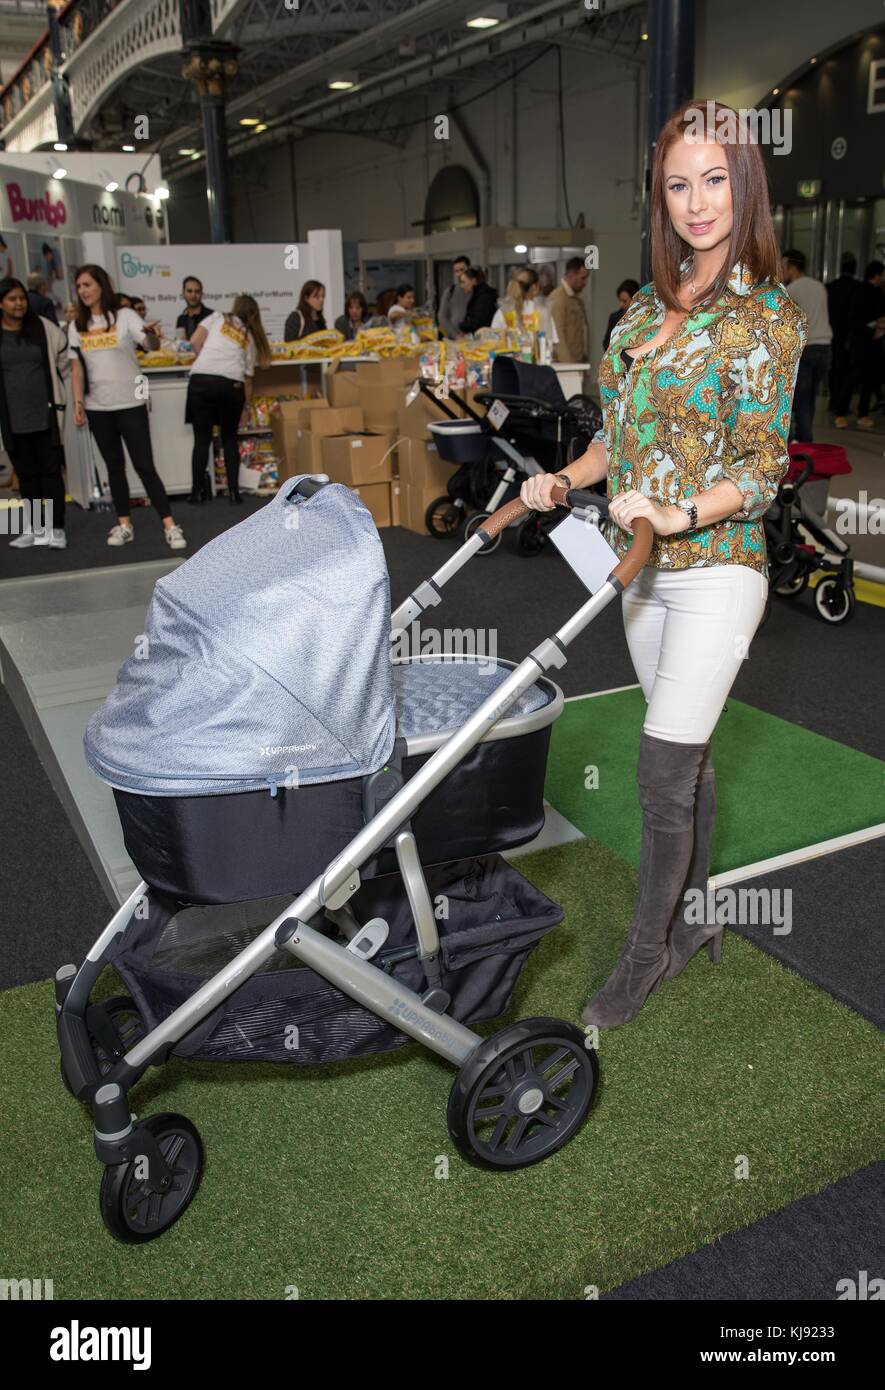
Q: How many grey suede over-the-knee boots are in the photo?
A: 2